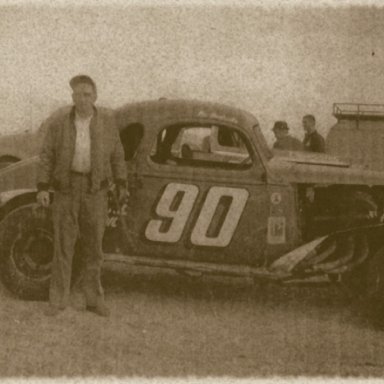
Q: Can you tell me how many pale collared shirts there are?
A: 1